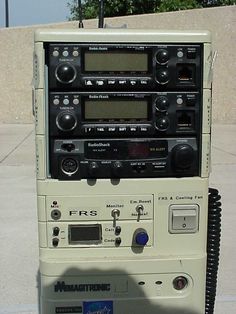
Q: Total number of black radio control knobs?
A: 9